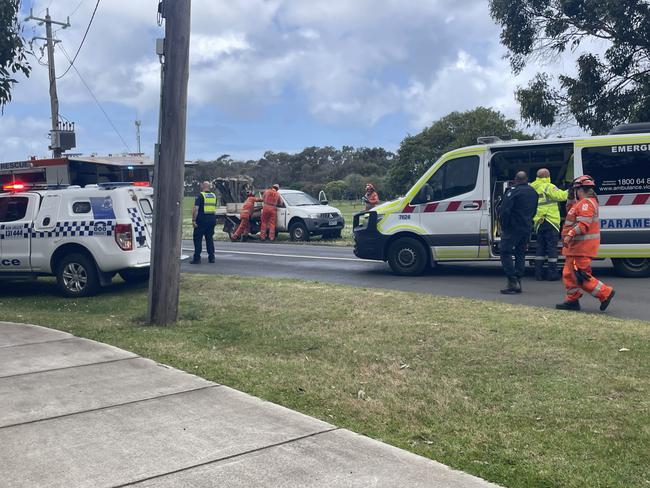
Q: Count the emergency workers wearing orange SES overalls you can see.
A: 4